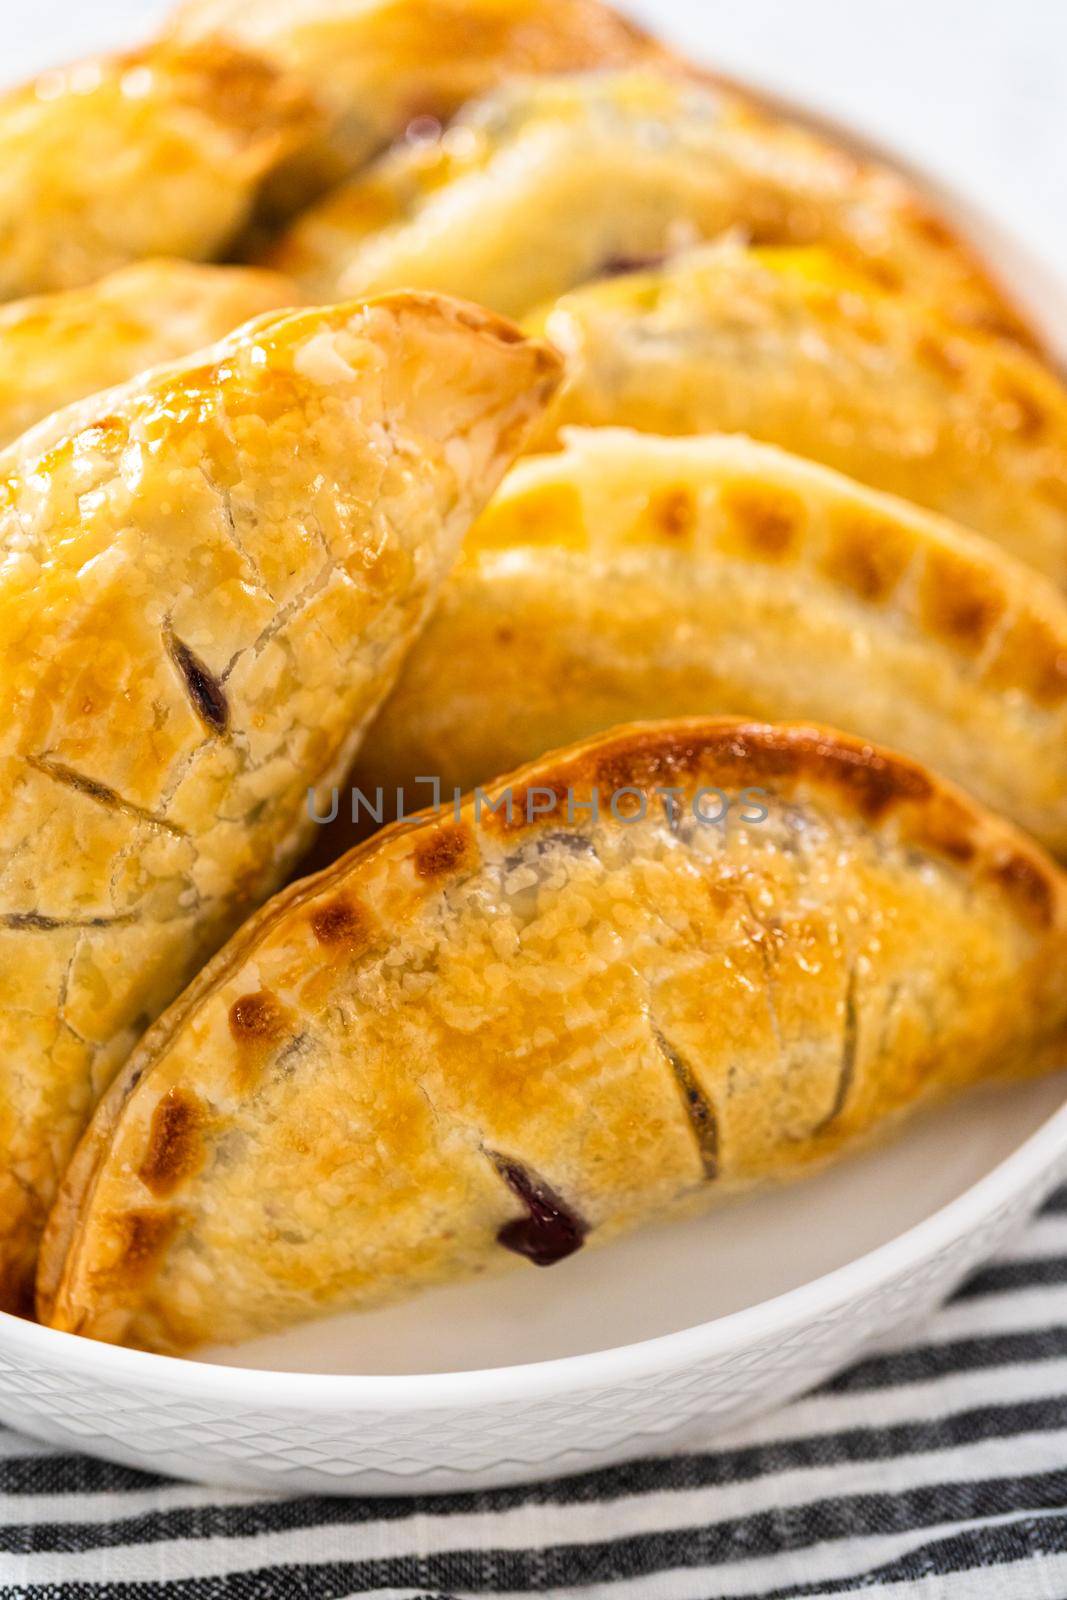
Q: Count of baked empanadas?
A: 8